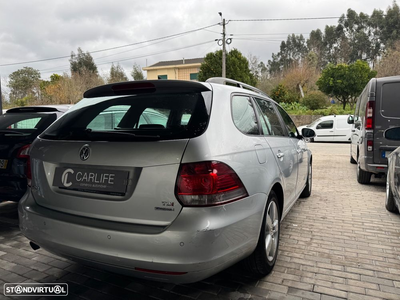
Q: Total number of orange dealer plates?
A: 0